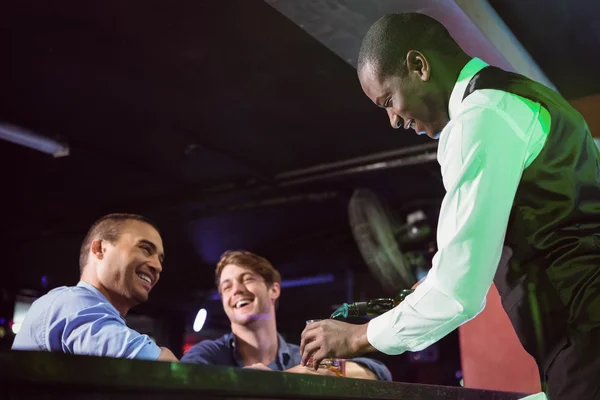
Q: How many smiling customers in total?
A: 2